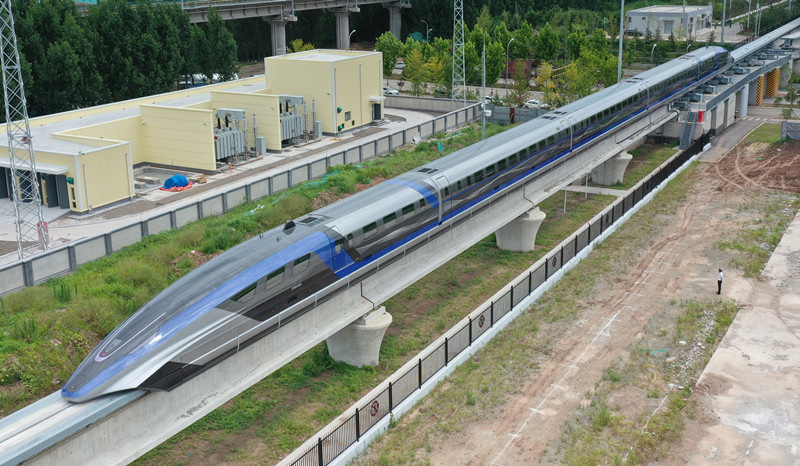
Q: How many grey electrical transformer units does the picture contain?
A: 2